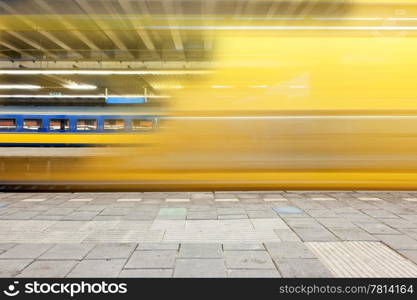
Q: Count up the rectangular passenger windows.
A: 6